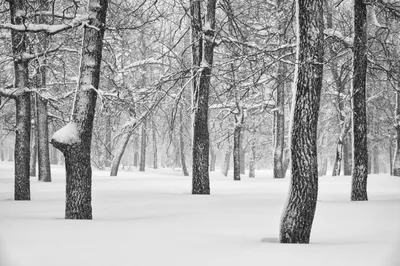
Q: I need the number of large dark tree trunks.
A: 5